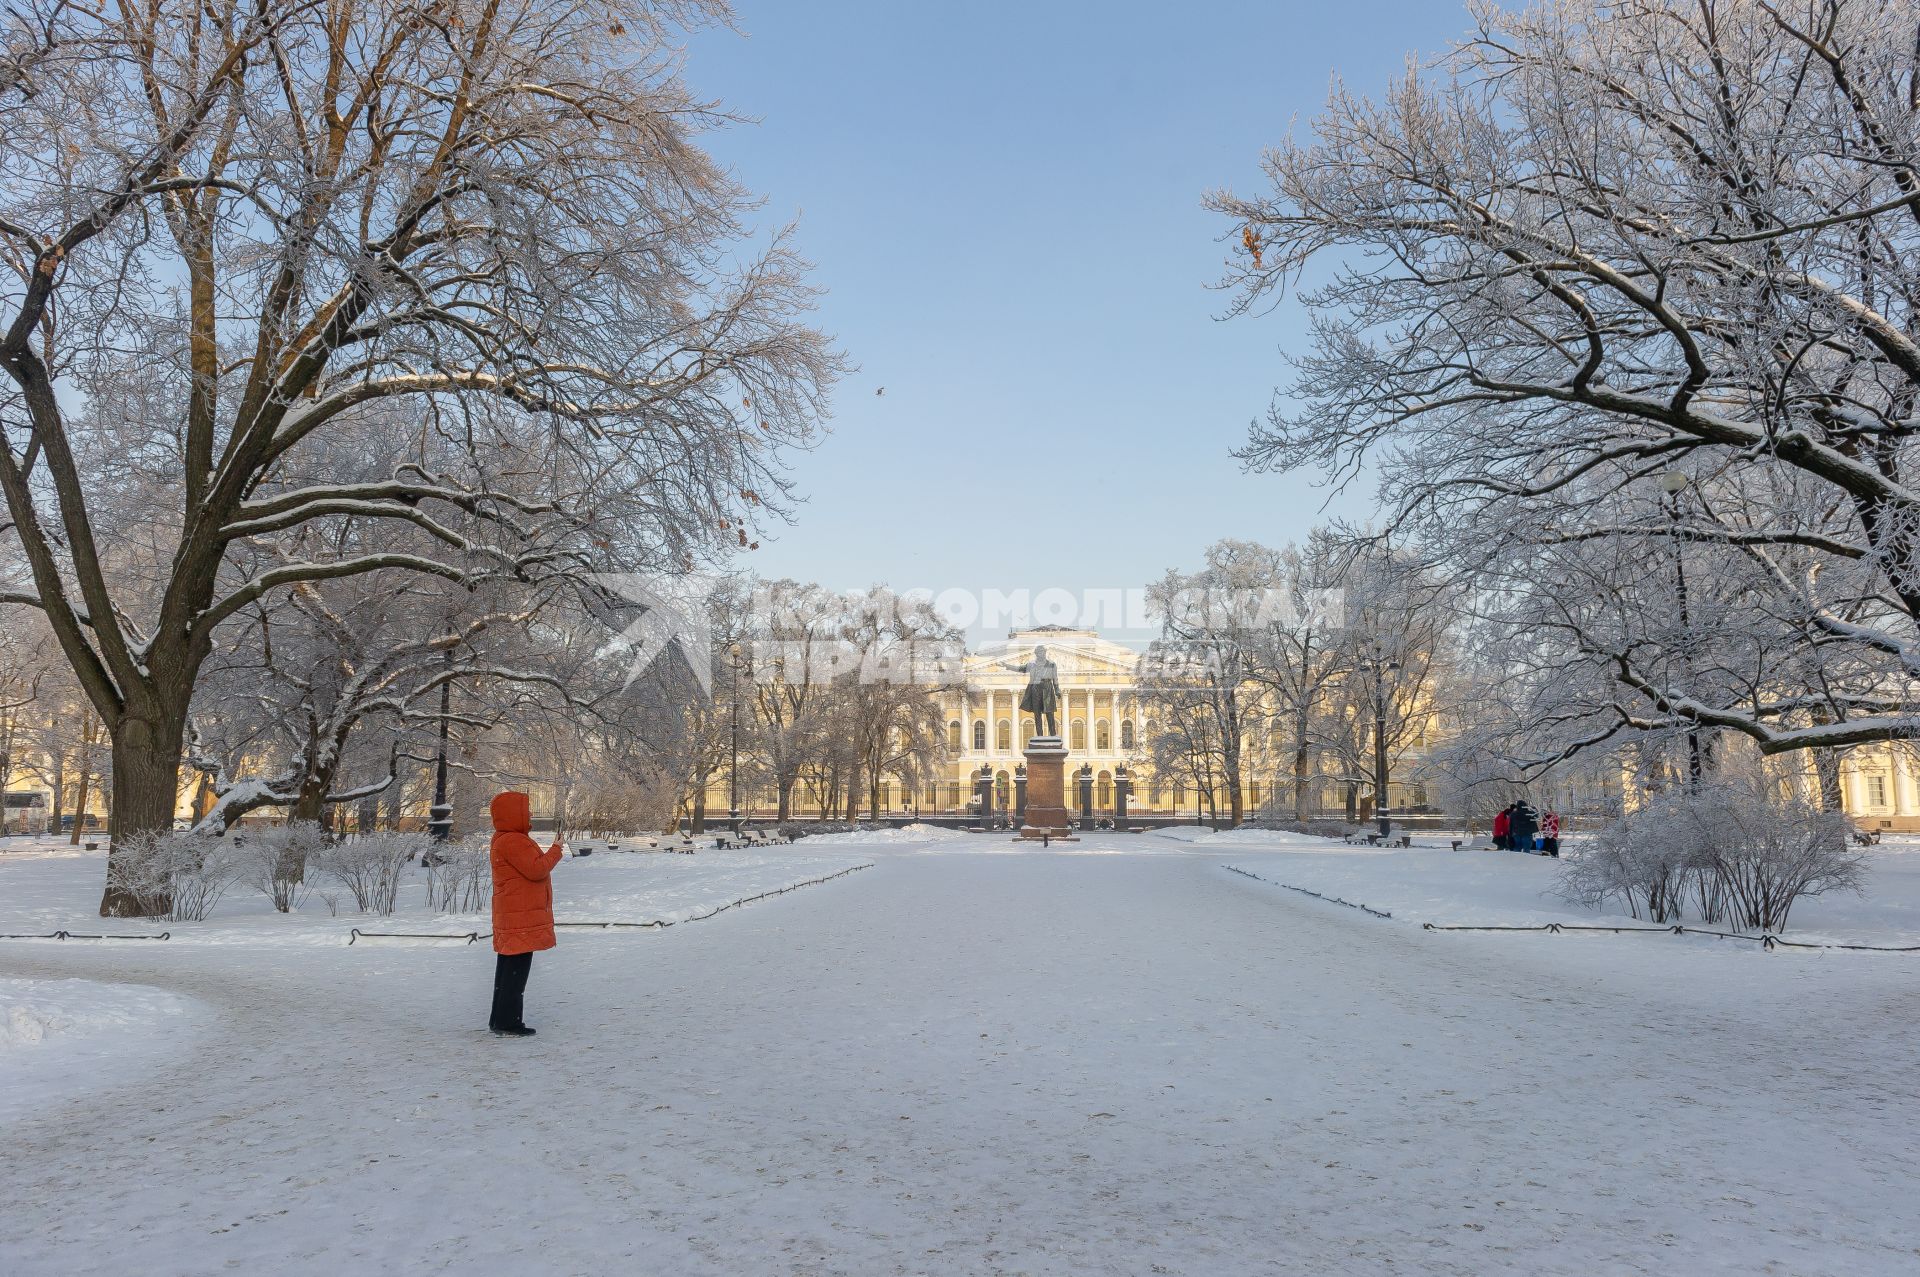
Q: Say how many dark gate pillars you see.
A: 4